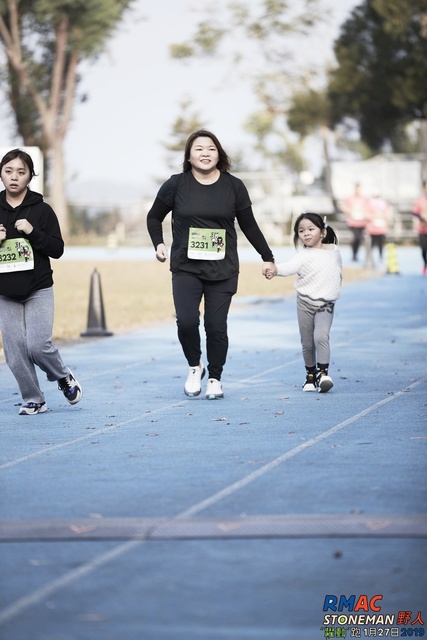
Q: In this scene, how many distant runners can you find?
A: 3